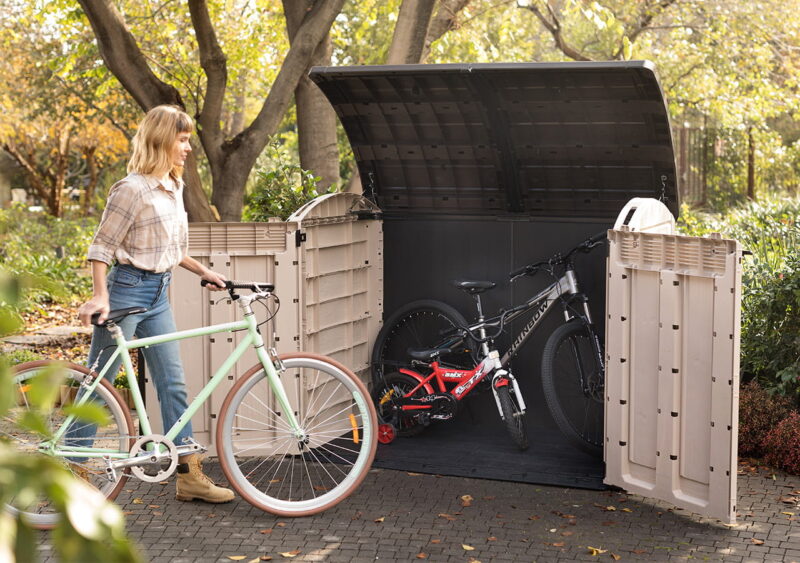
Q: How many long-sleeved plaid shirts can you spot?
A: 1